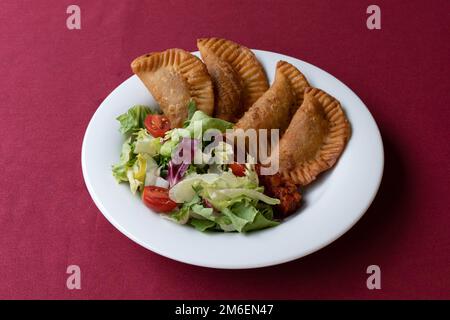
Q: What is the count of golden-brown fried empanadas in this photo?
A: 4